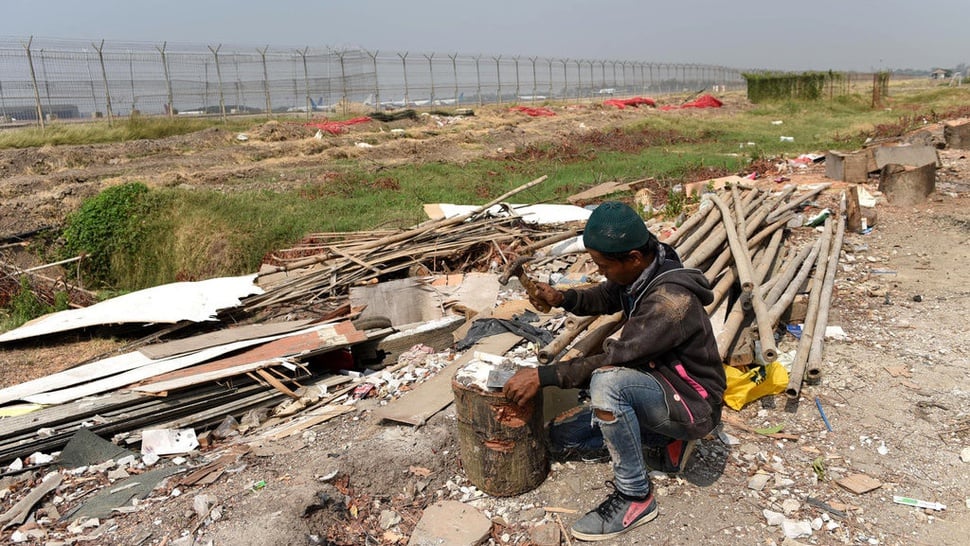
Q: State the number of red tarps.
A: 4